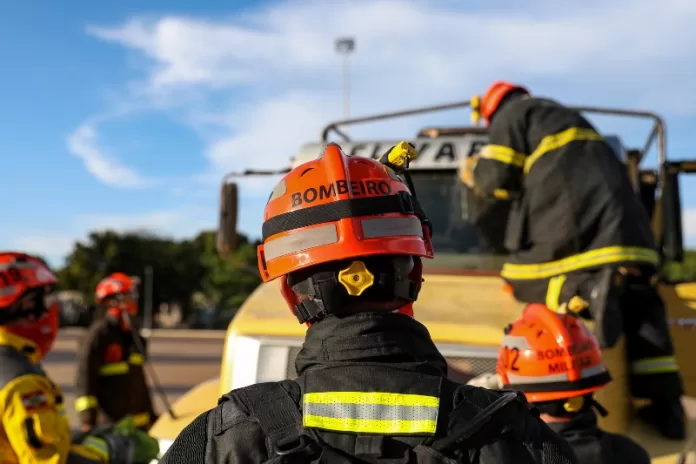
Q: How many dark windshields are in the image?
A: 1